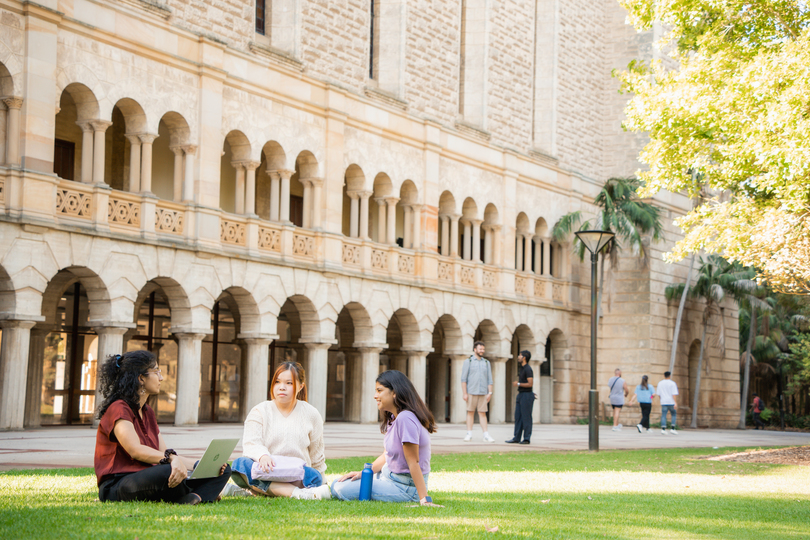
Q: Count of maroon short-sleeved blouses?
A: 1